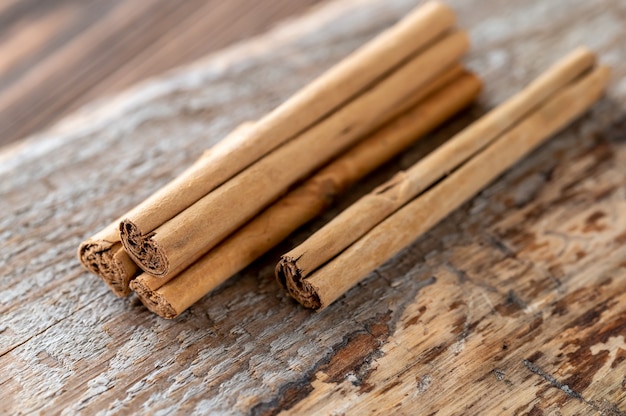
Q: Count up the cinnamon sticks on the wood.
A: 4